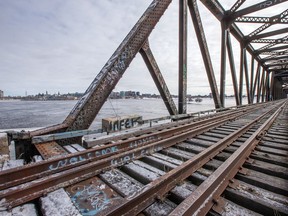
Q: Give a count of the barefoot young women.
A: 0